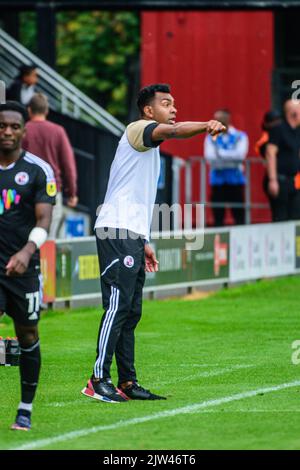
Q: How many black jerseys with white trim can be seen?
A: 1